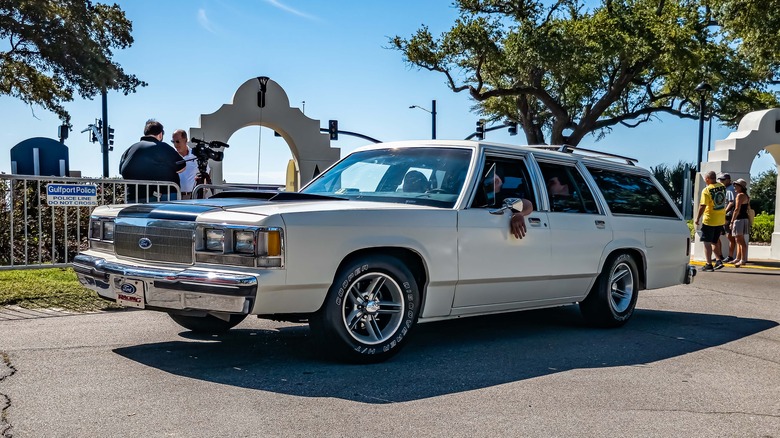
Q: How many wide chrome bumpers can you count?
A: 1